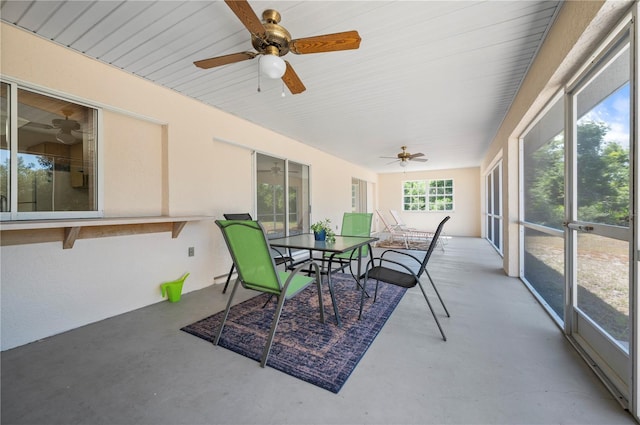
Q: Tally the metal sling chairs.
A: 4